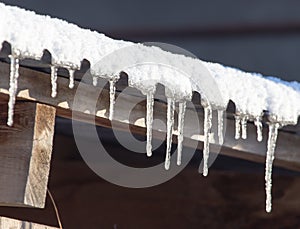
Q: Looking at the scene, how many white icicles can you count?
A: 14